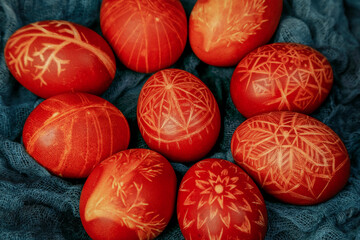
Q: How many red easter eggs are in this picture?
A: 9